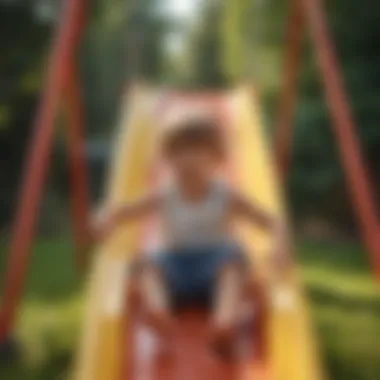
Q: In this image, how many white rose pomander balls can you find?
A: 0